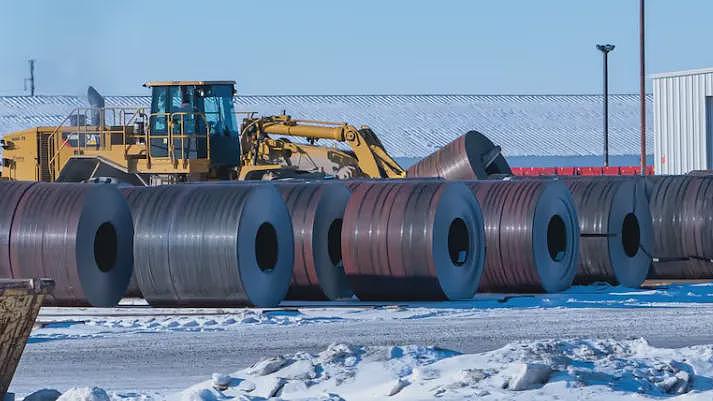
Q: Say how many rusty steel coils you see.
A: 8